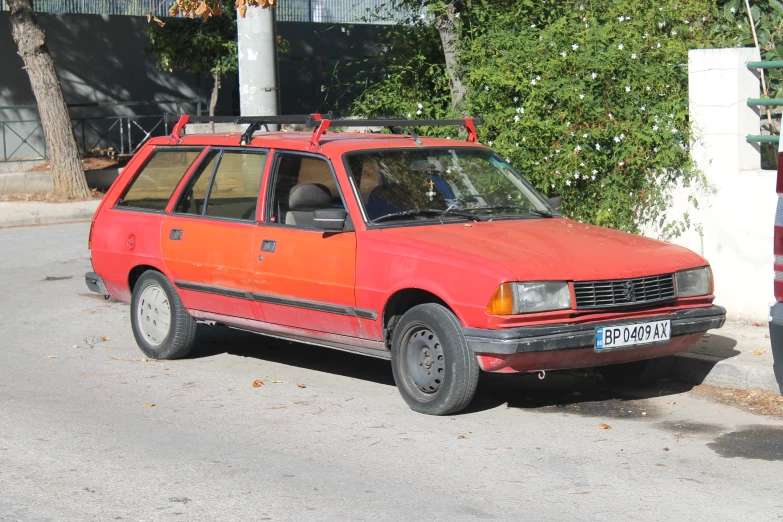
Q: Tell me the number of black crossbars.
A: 3